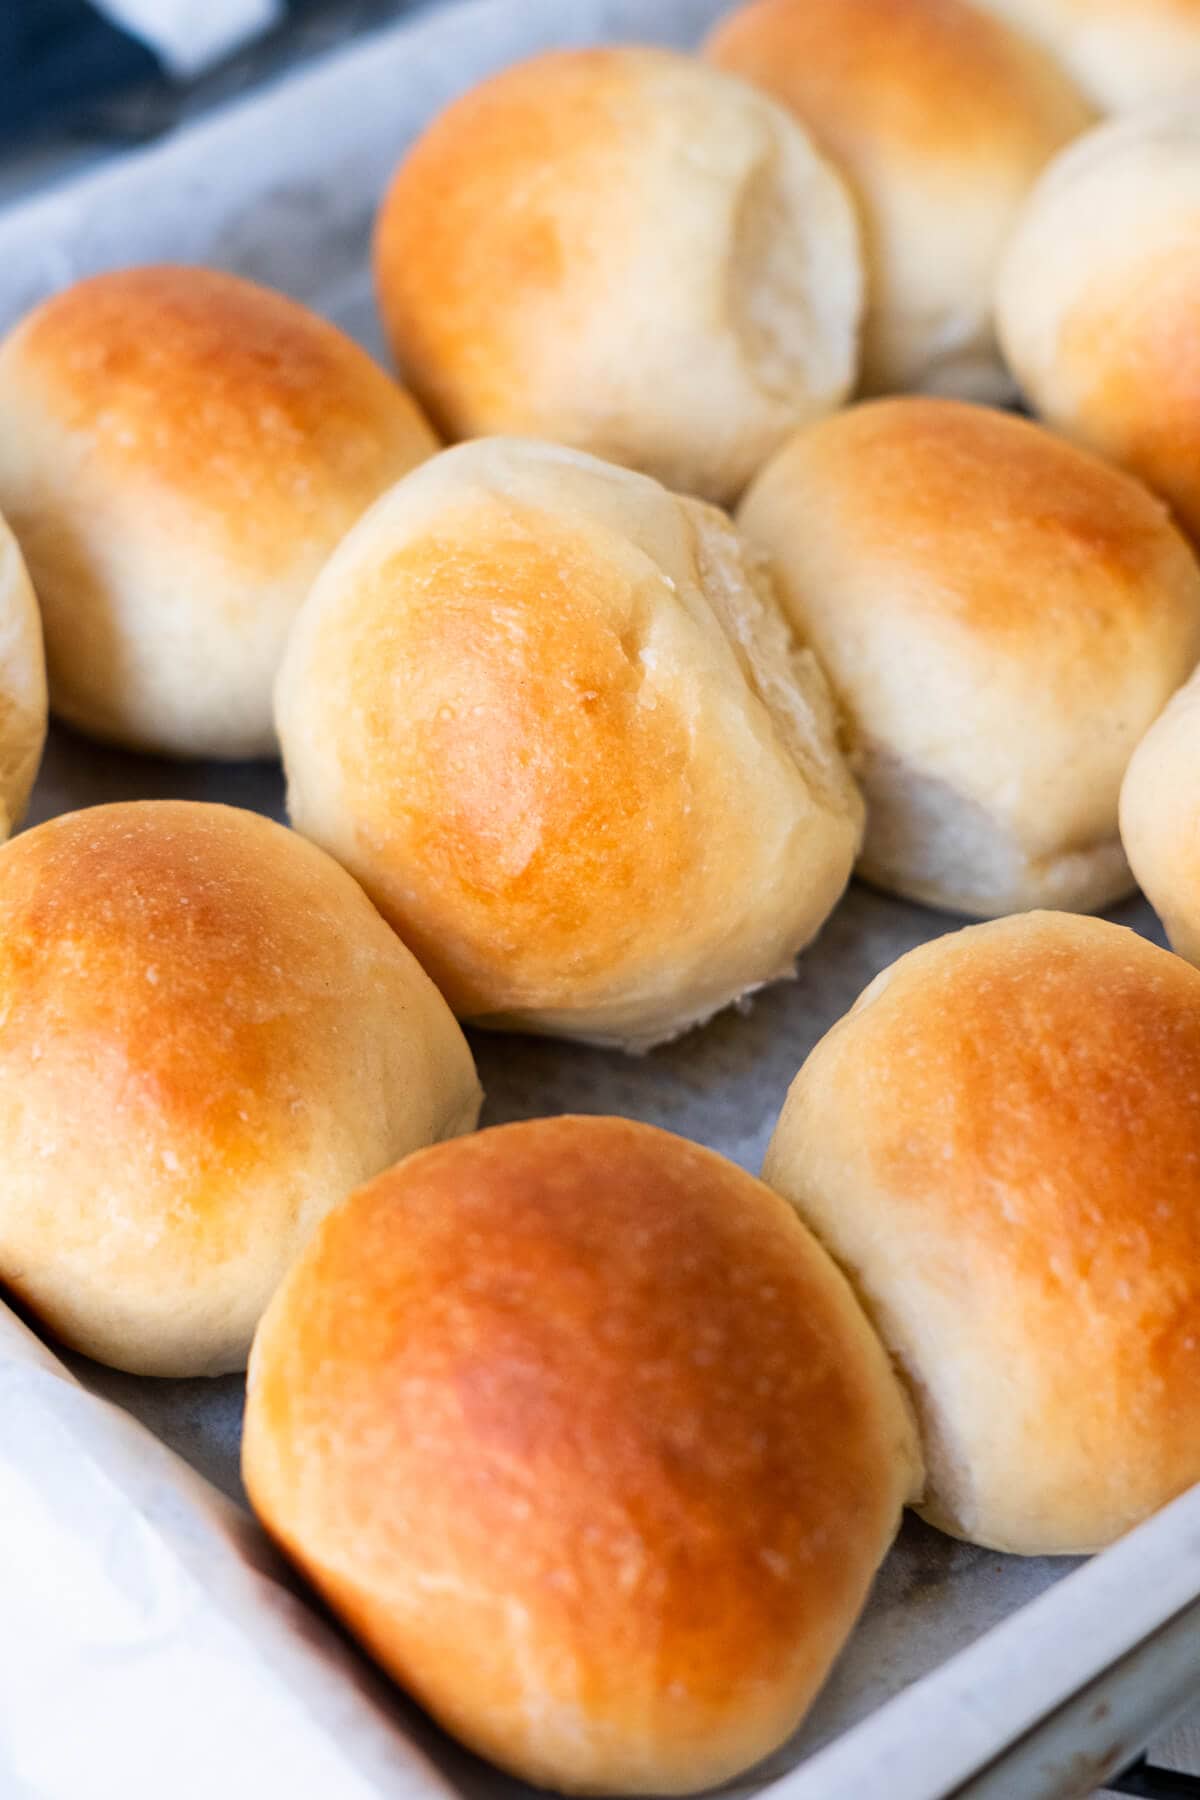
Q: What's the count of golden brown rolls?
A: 12